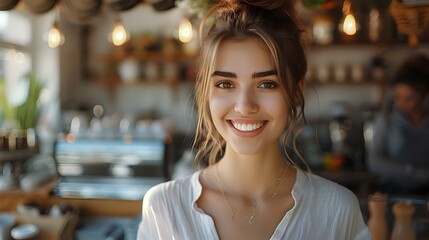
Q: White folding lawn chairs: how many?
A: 0